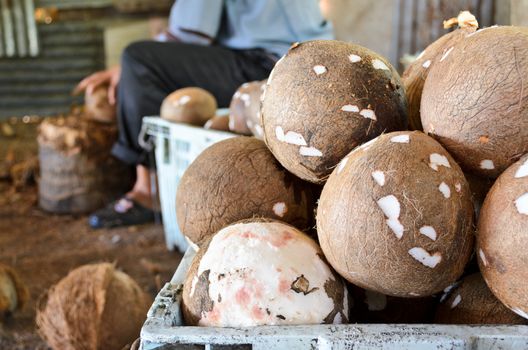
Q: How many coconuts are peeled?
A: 1